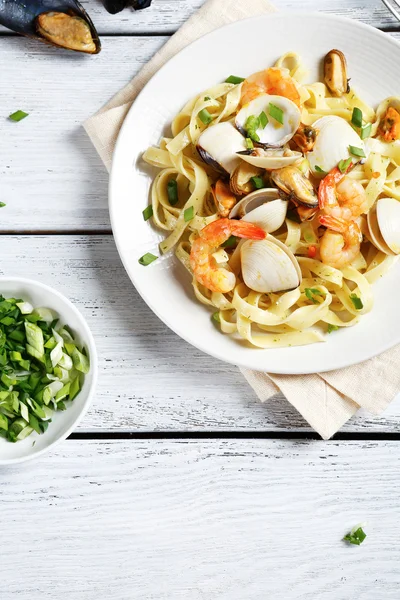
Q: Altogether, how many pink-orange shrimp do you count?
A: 4